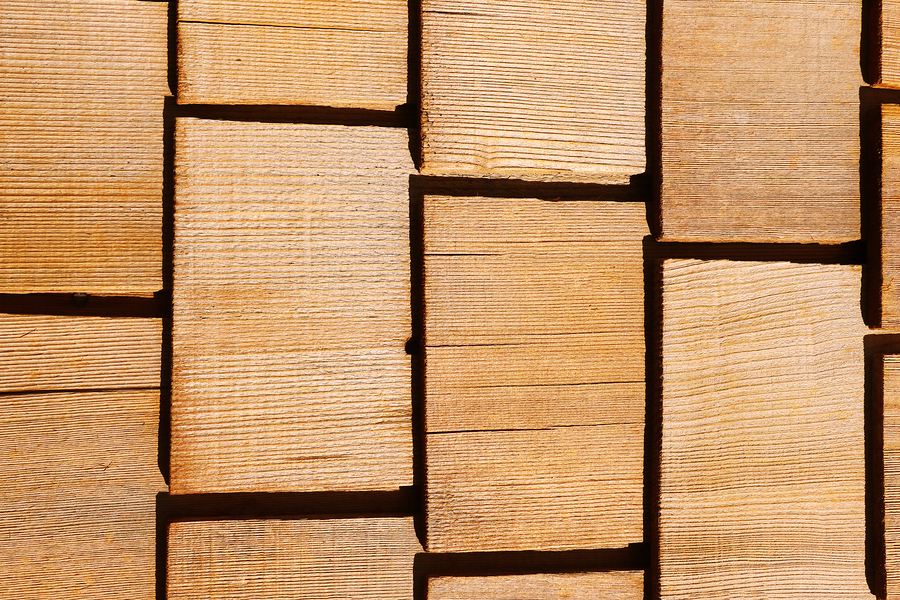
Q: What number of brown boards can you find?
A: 13